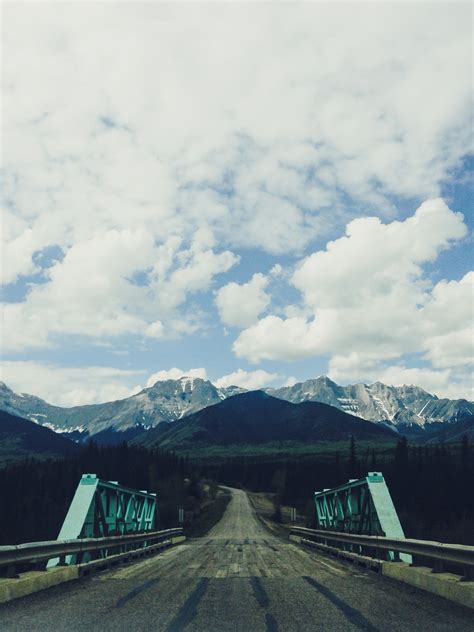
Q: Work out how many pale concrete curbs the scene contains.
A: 2